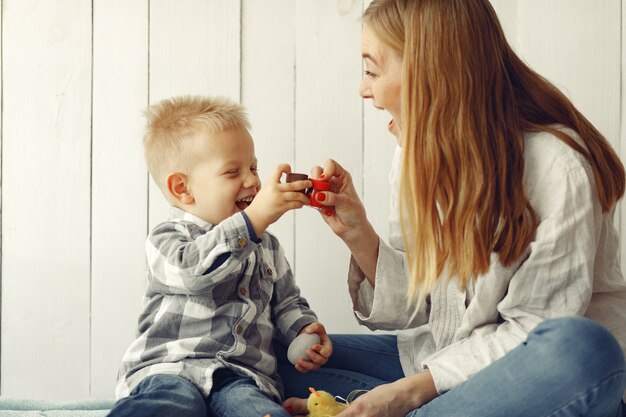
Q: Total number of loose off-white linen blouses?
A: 1